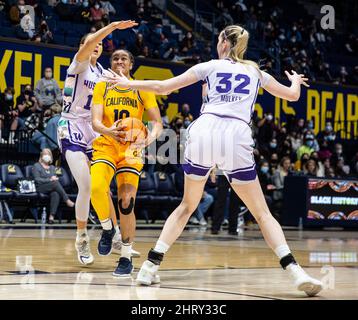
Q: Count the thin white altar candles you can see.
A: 0